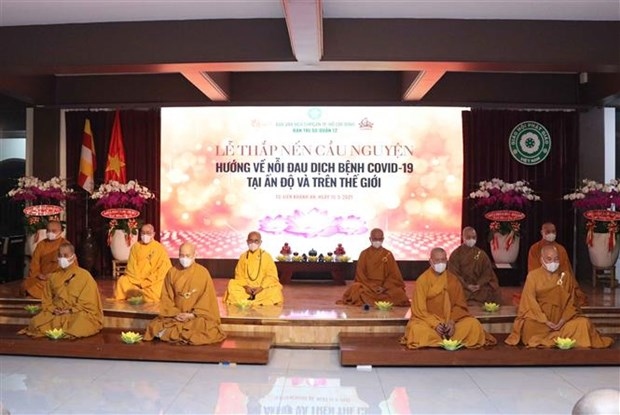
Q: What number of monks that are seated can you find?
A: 10